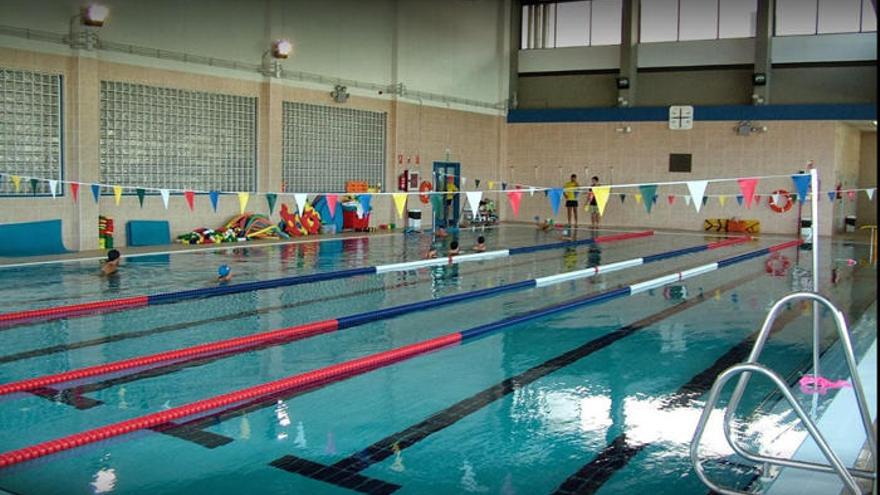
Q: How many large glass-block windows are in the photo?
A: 3